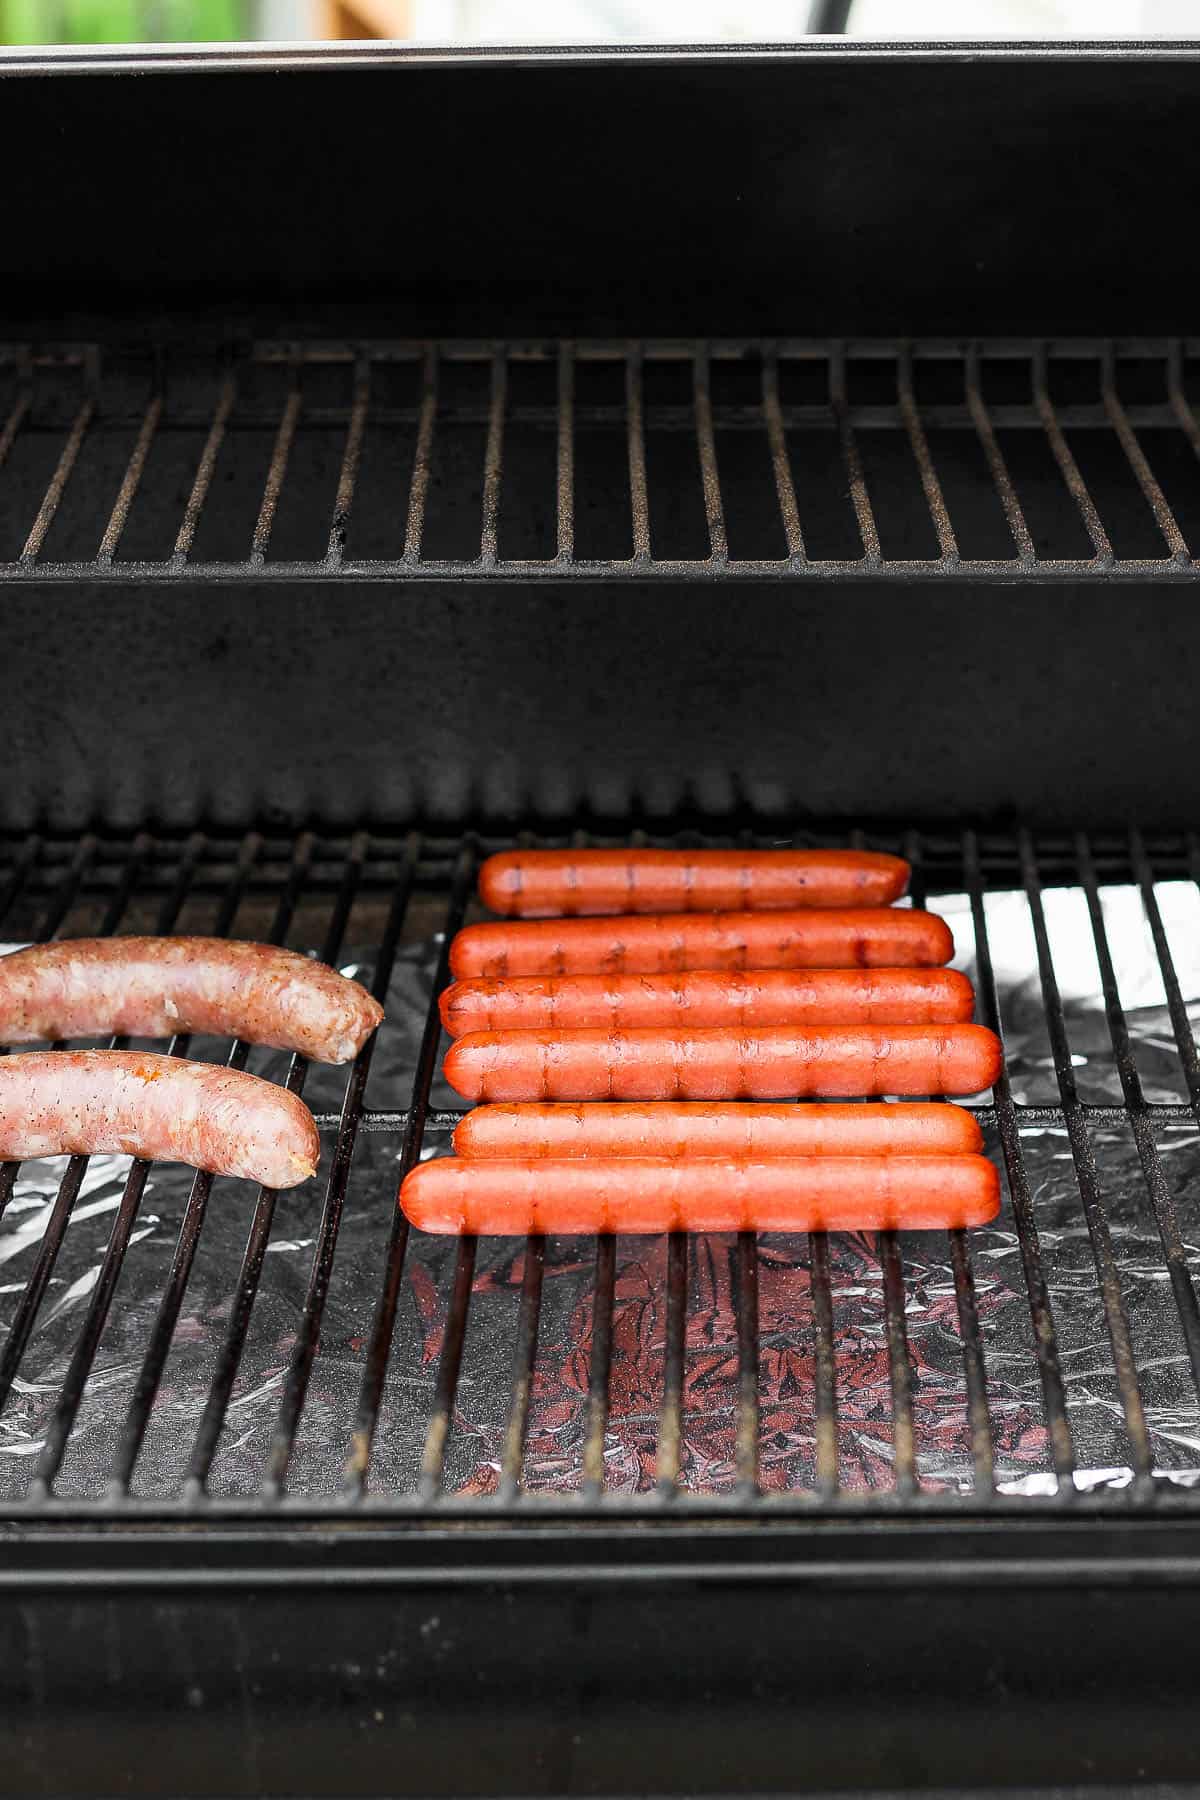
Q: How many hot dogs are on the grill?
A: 6